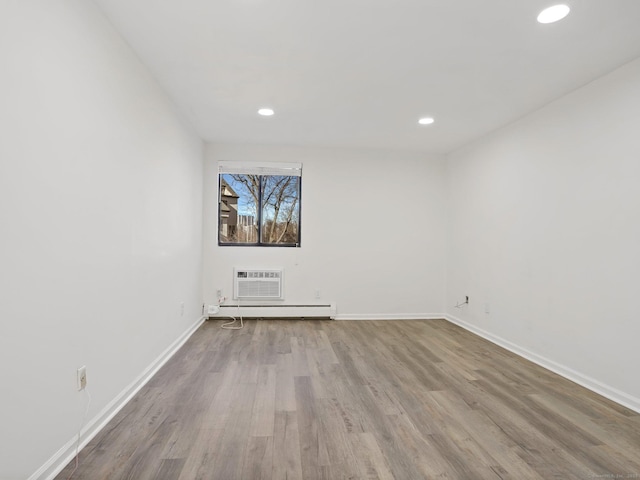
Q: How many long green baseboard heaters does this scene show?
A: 0